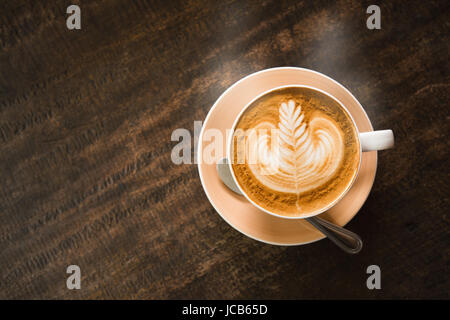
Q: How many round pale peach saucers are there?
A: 1